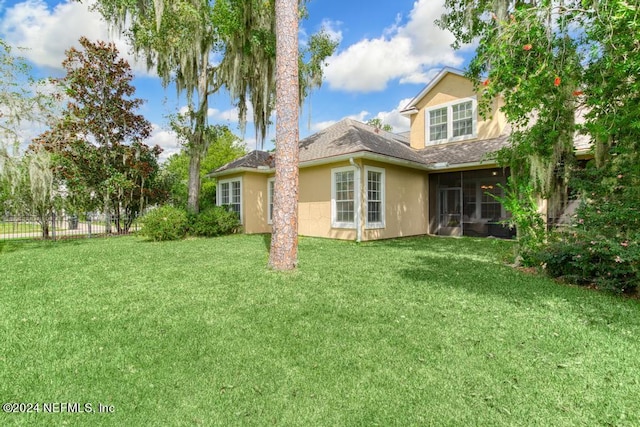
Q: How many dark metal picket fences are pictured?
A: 1